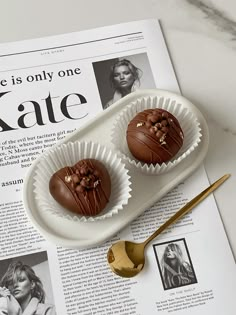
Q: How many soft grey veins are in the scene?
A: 2